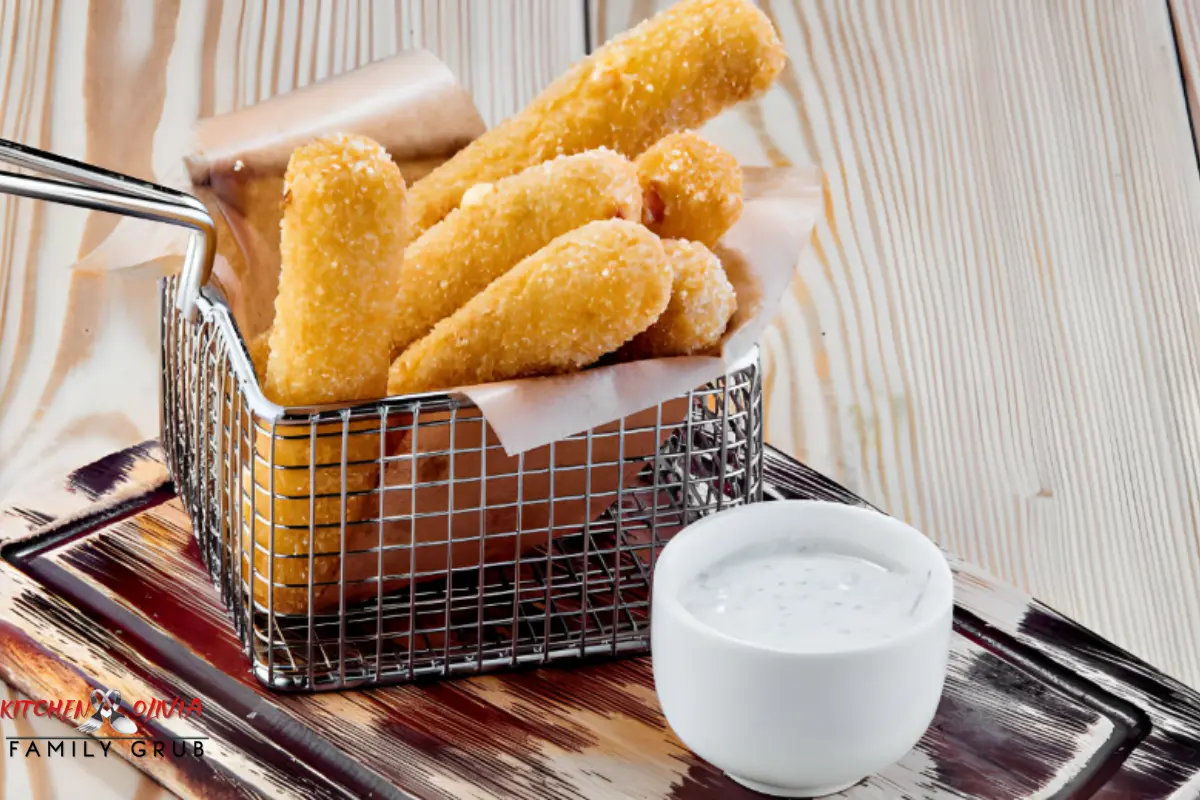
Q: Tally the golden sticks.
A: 6